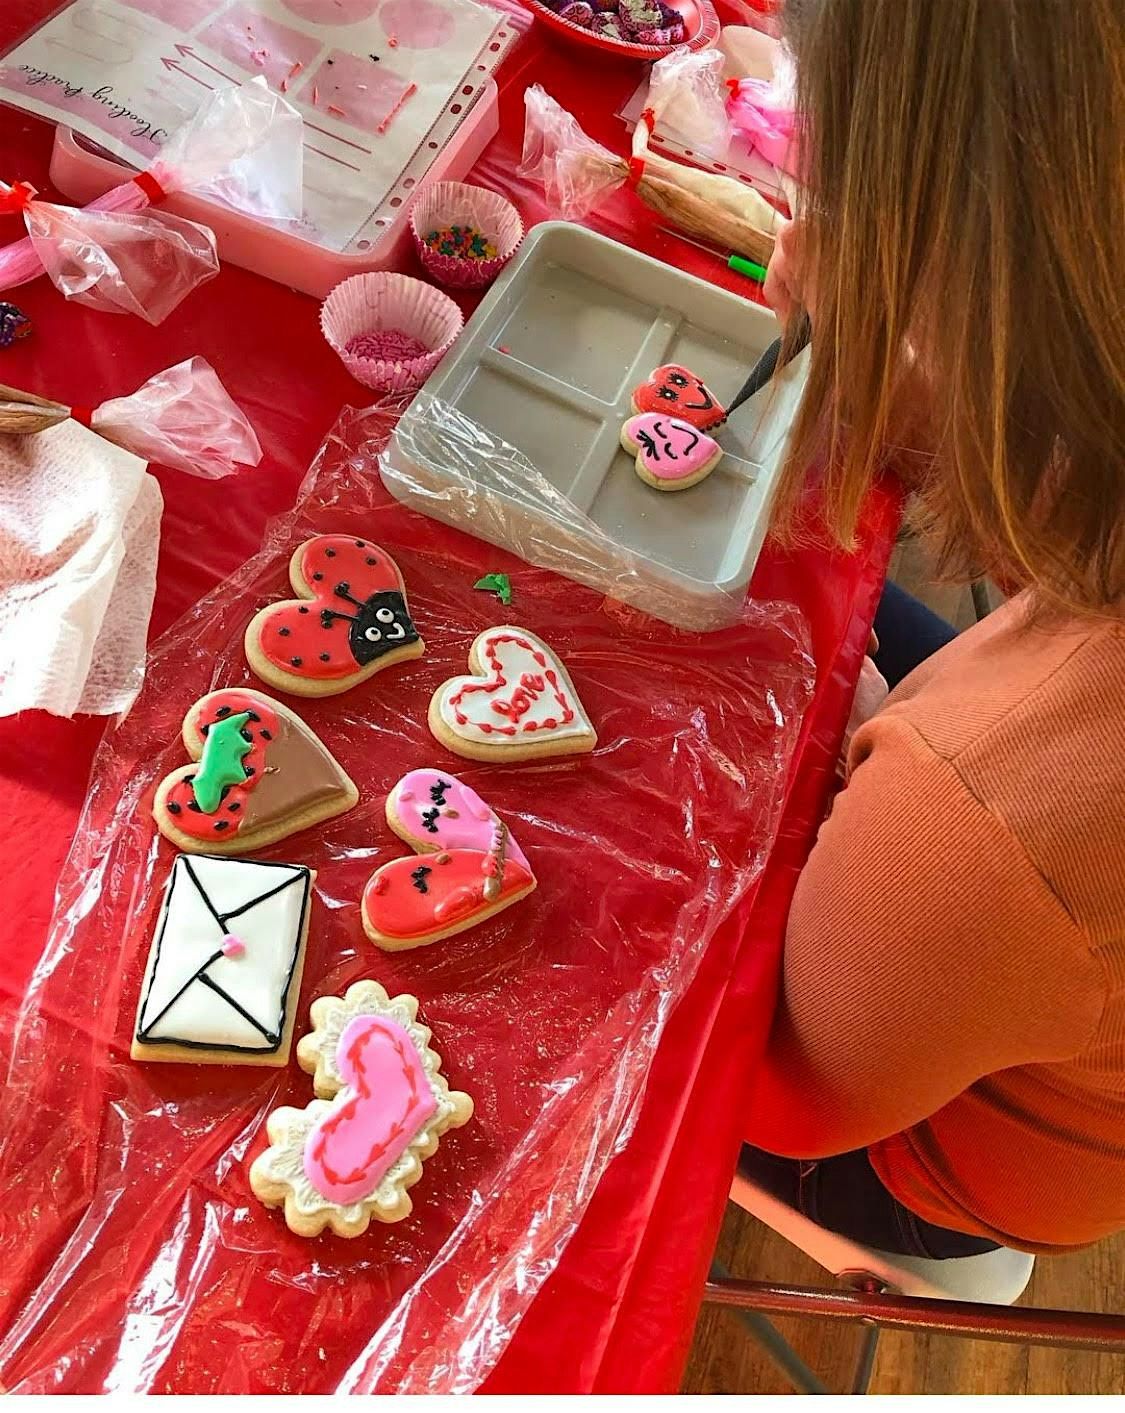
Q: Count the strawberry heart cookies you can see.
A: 1